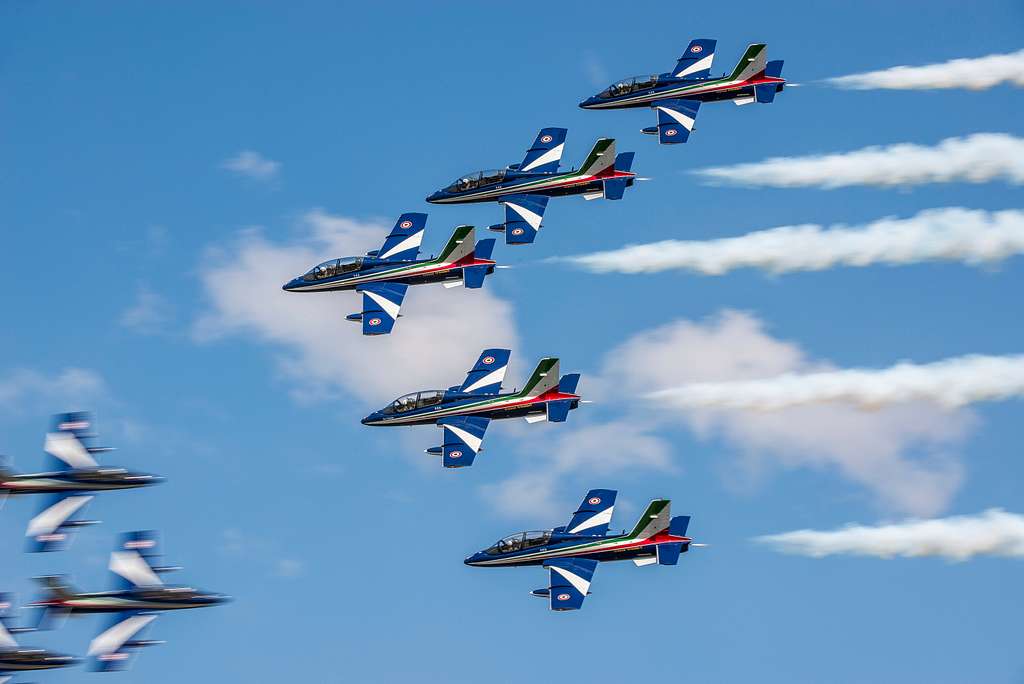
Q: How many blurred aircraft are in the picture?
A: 3